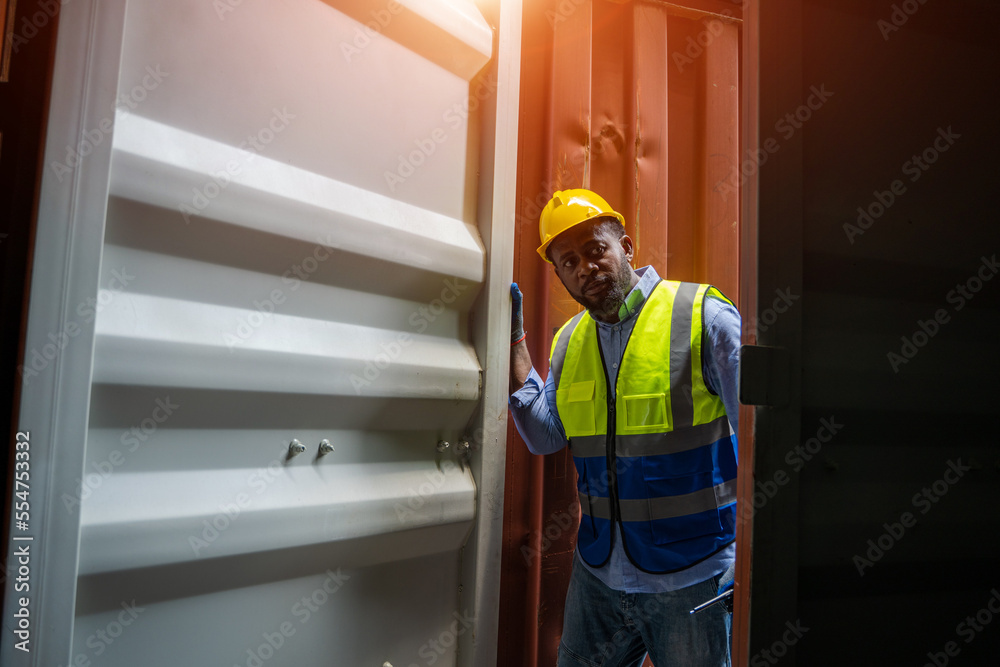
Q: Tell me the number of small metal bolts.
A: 4